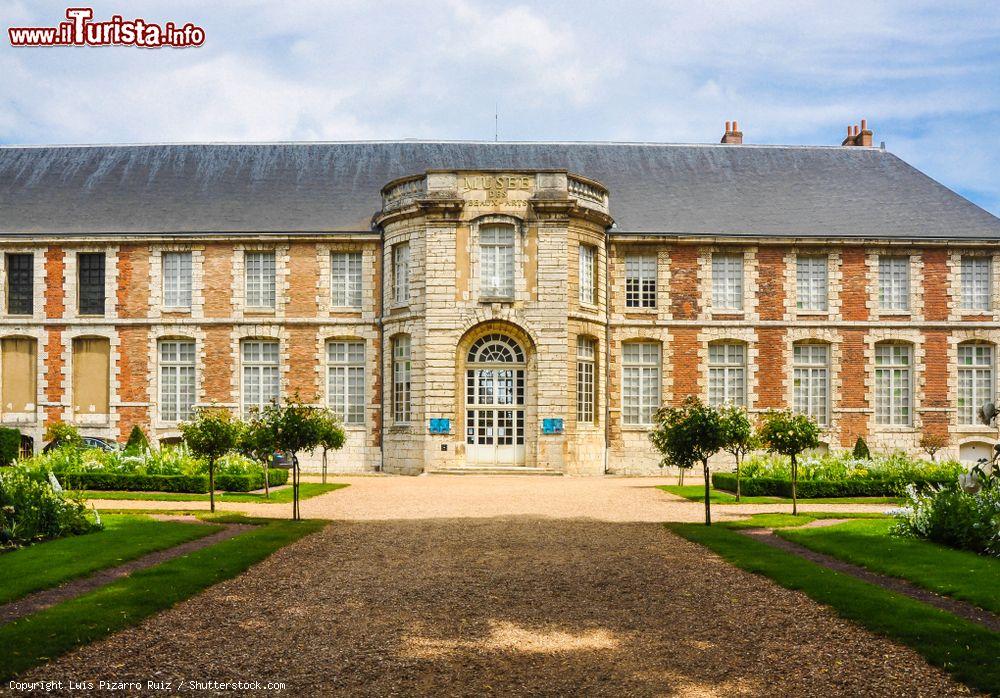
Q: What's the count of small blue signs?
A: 2